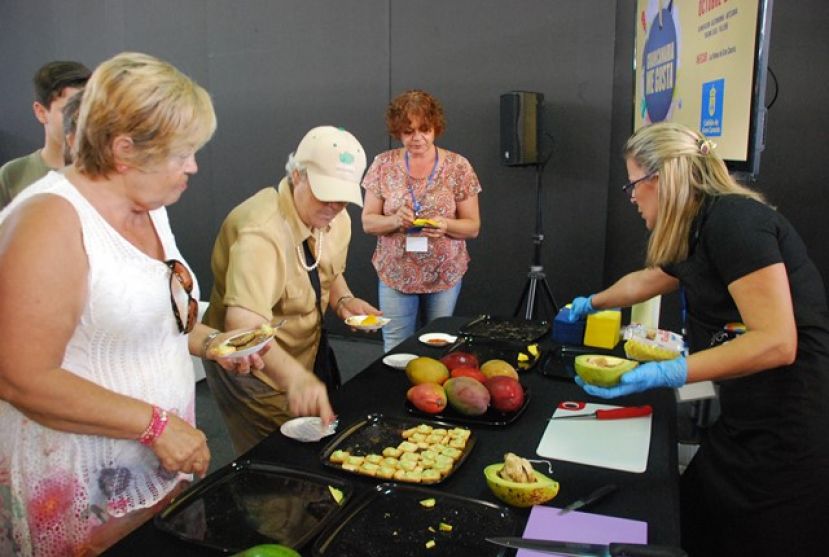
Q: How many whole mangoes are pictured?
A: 7